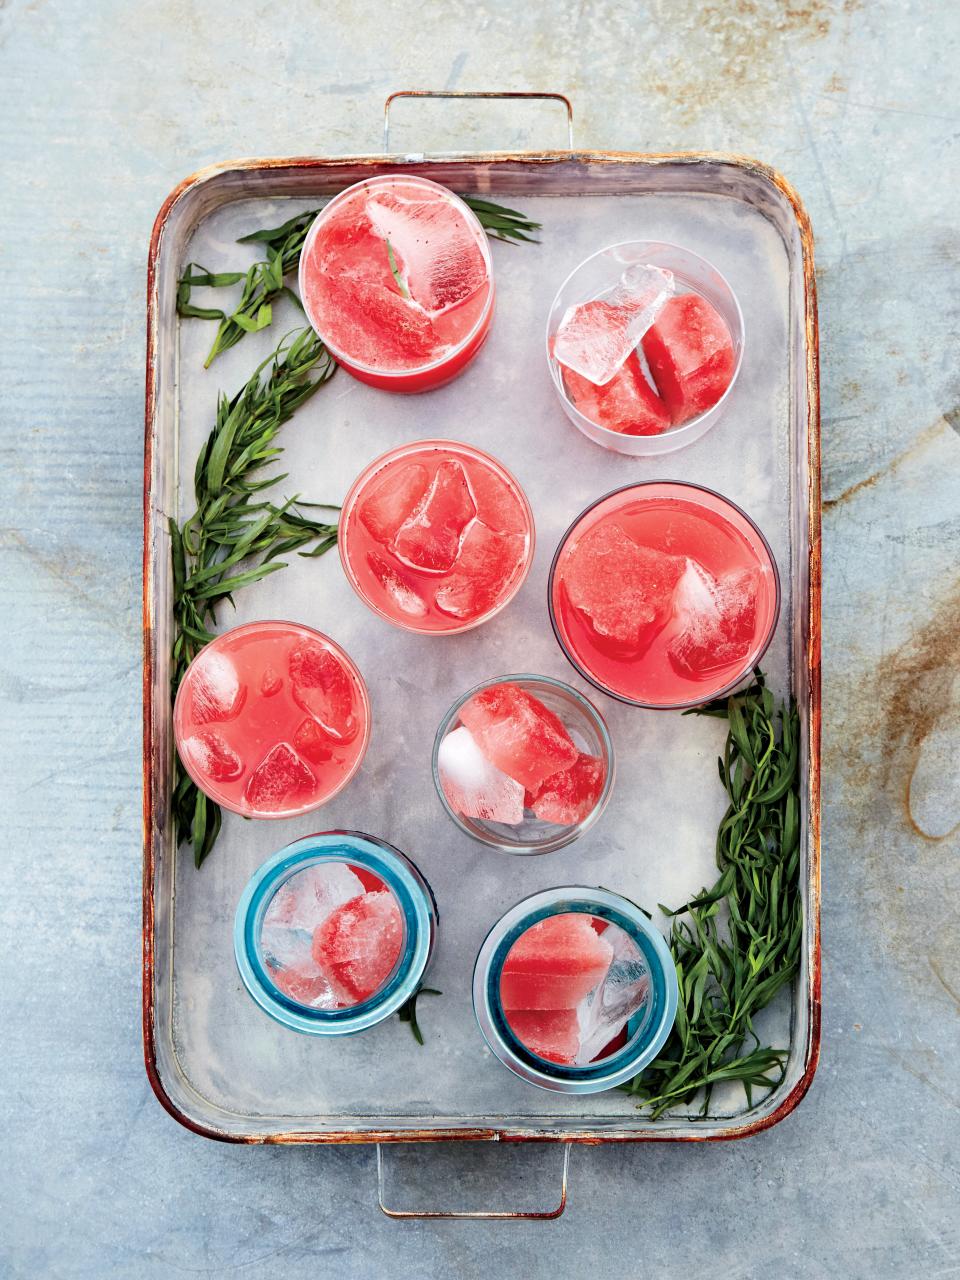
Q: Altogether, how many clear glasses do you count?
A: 6